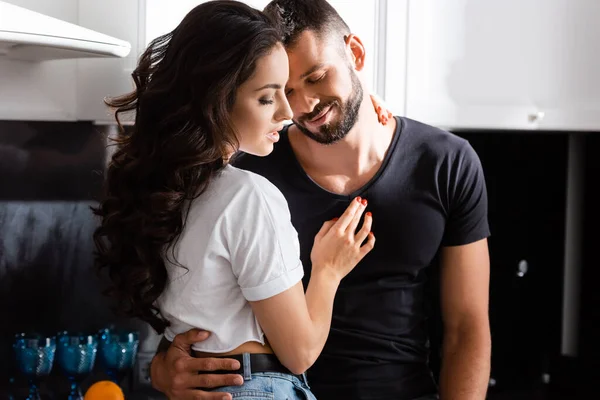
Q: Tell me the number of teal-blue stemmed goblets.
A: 3